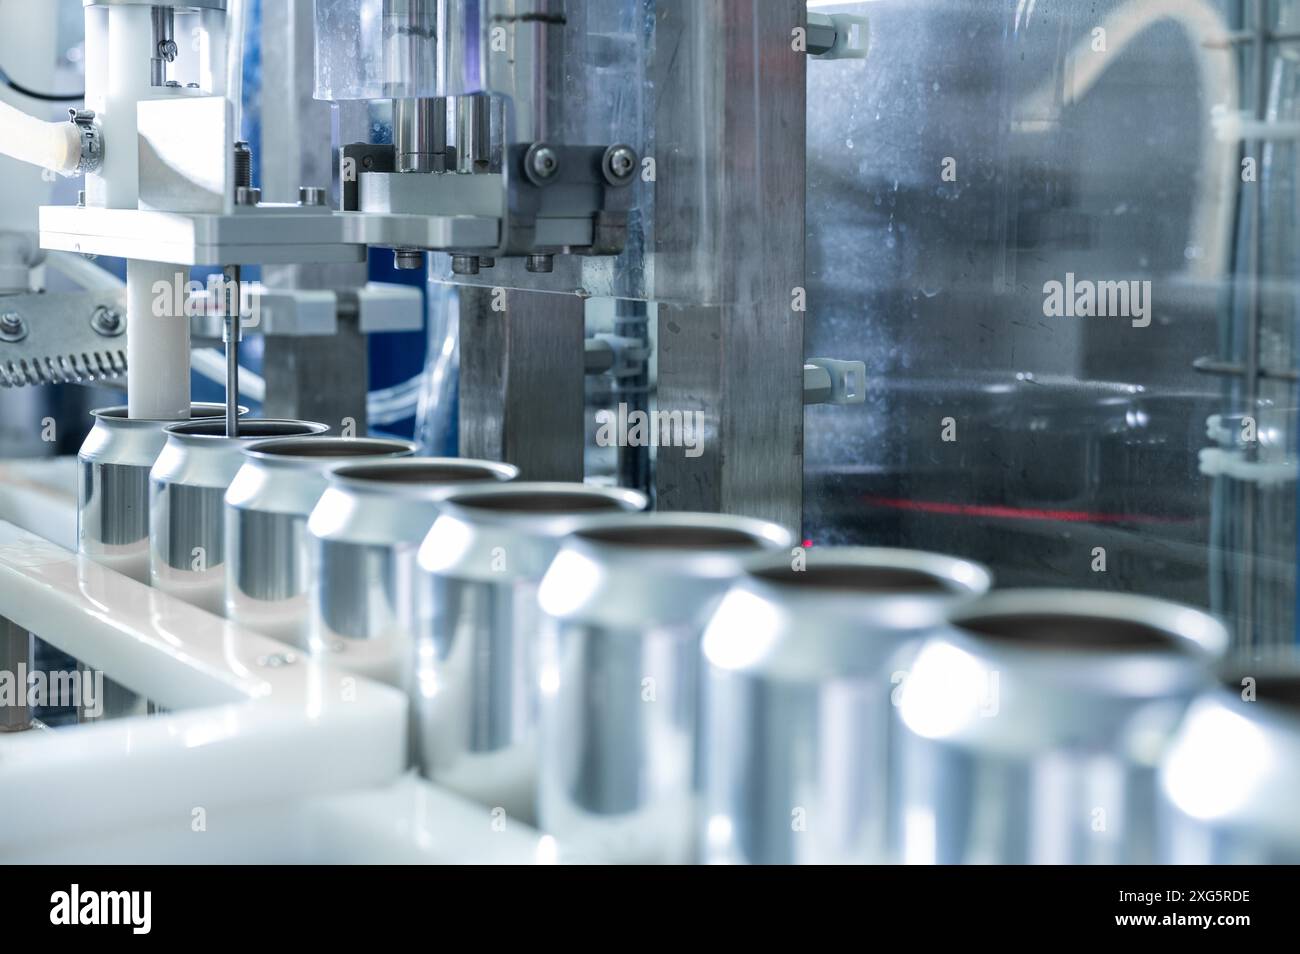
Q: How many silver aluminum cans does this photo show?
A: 9